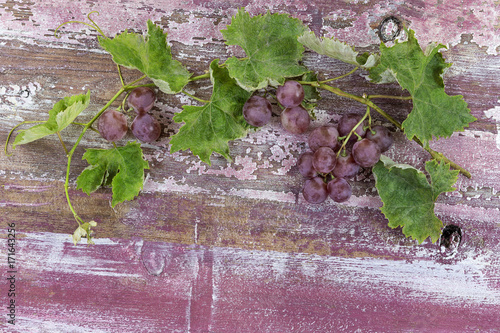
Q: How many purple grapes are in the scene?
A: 15